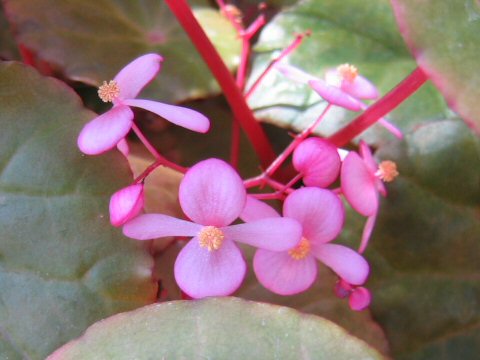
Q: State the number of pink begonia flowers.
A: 5